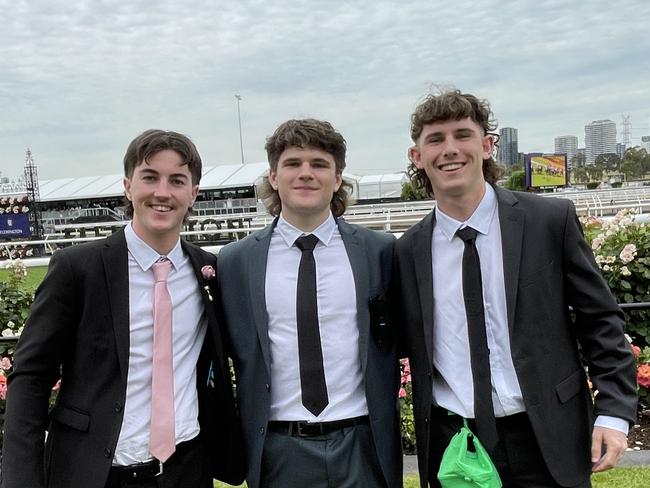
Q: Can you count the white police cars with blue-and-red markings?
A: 0